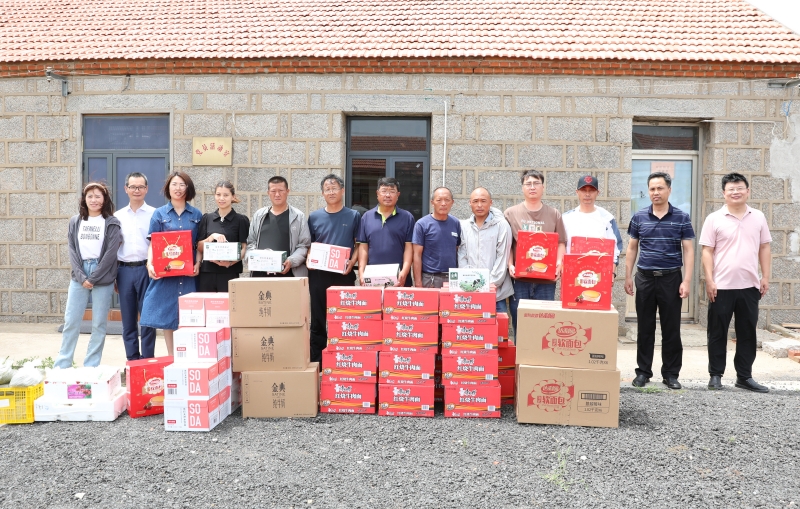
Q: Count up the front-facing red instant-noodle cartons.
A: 12